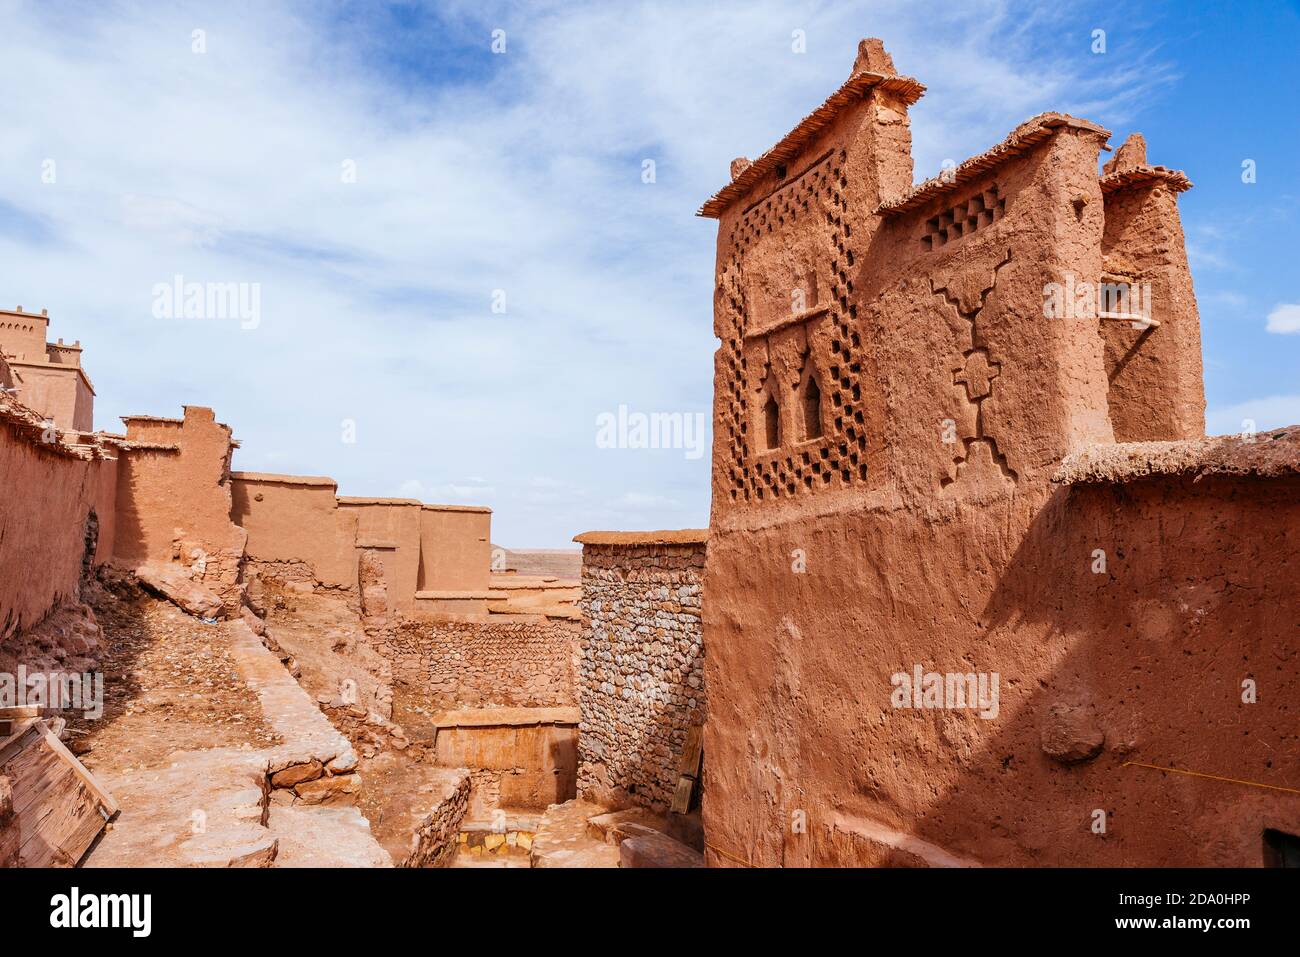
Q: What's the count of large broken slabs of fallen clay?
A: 1